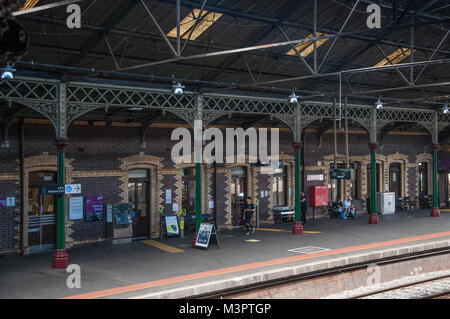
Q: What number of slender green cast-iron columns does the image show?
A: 5